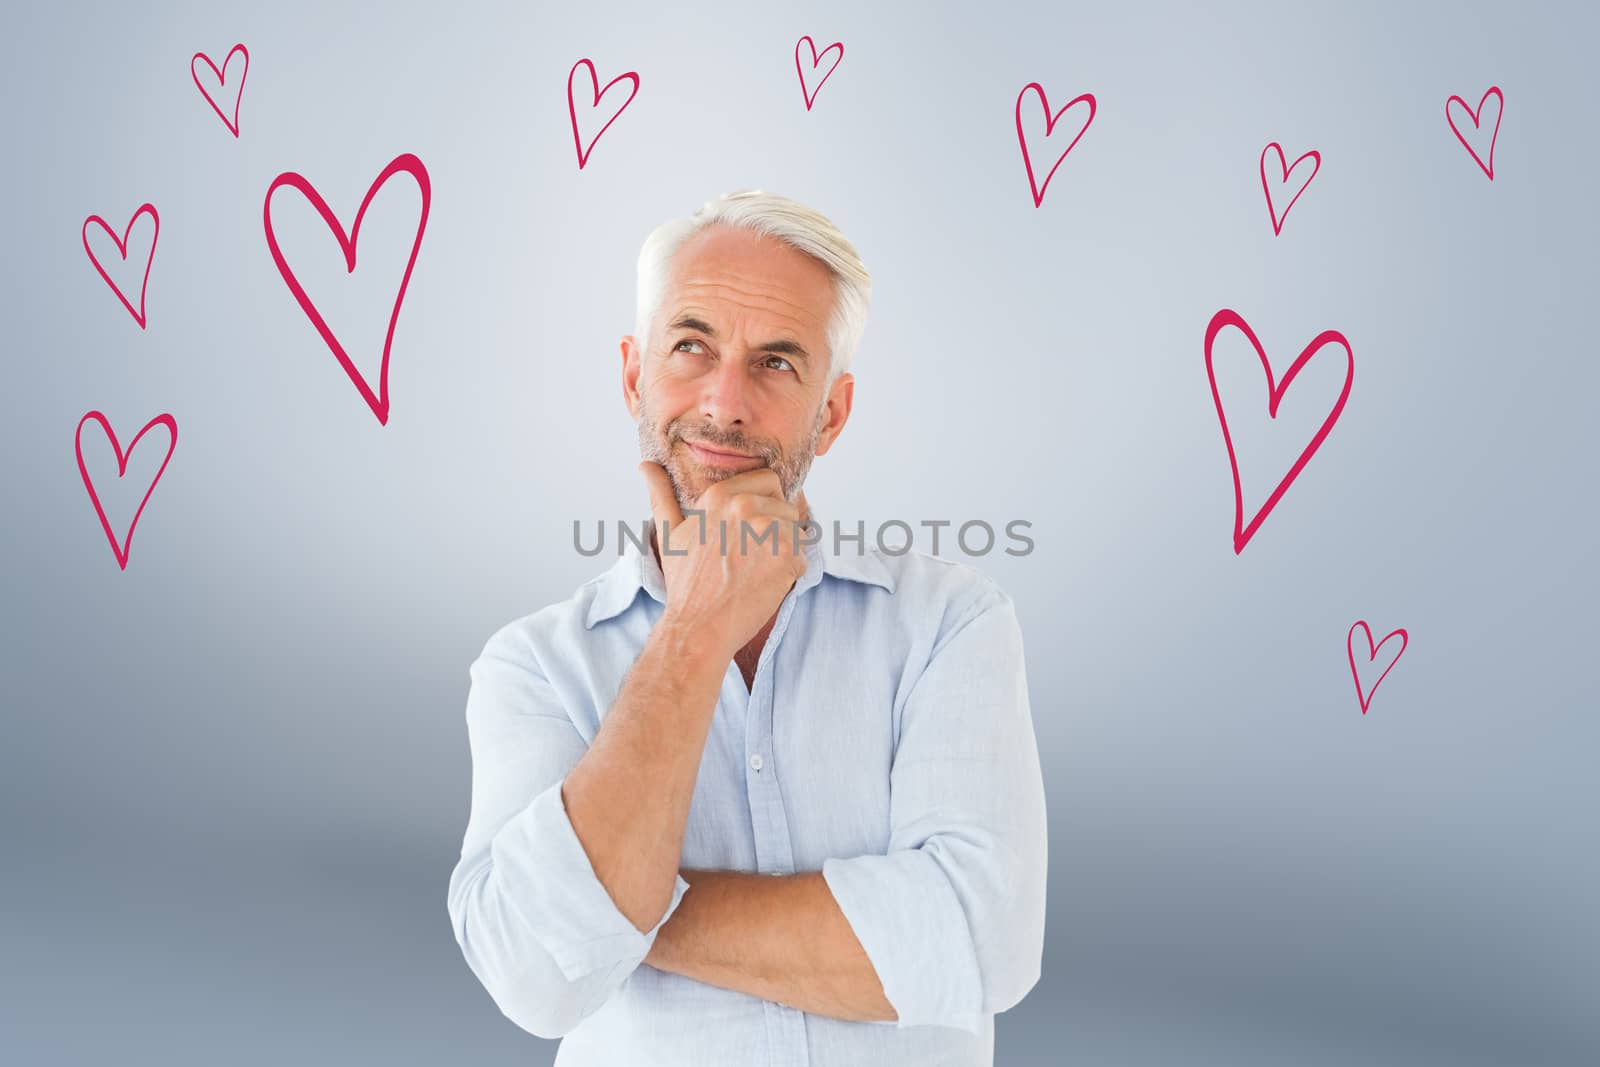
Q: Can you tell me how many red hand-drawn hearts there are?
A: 11